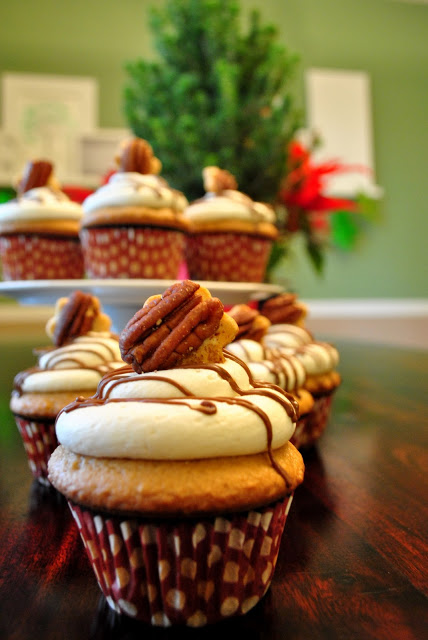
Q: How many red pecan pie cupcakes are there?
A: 7